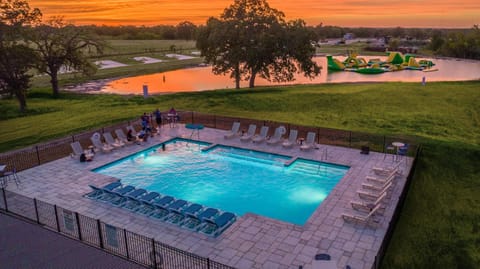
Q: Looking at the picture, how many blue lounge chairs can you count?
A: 9